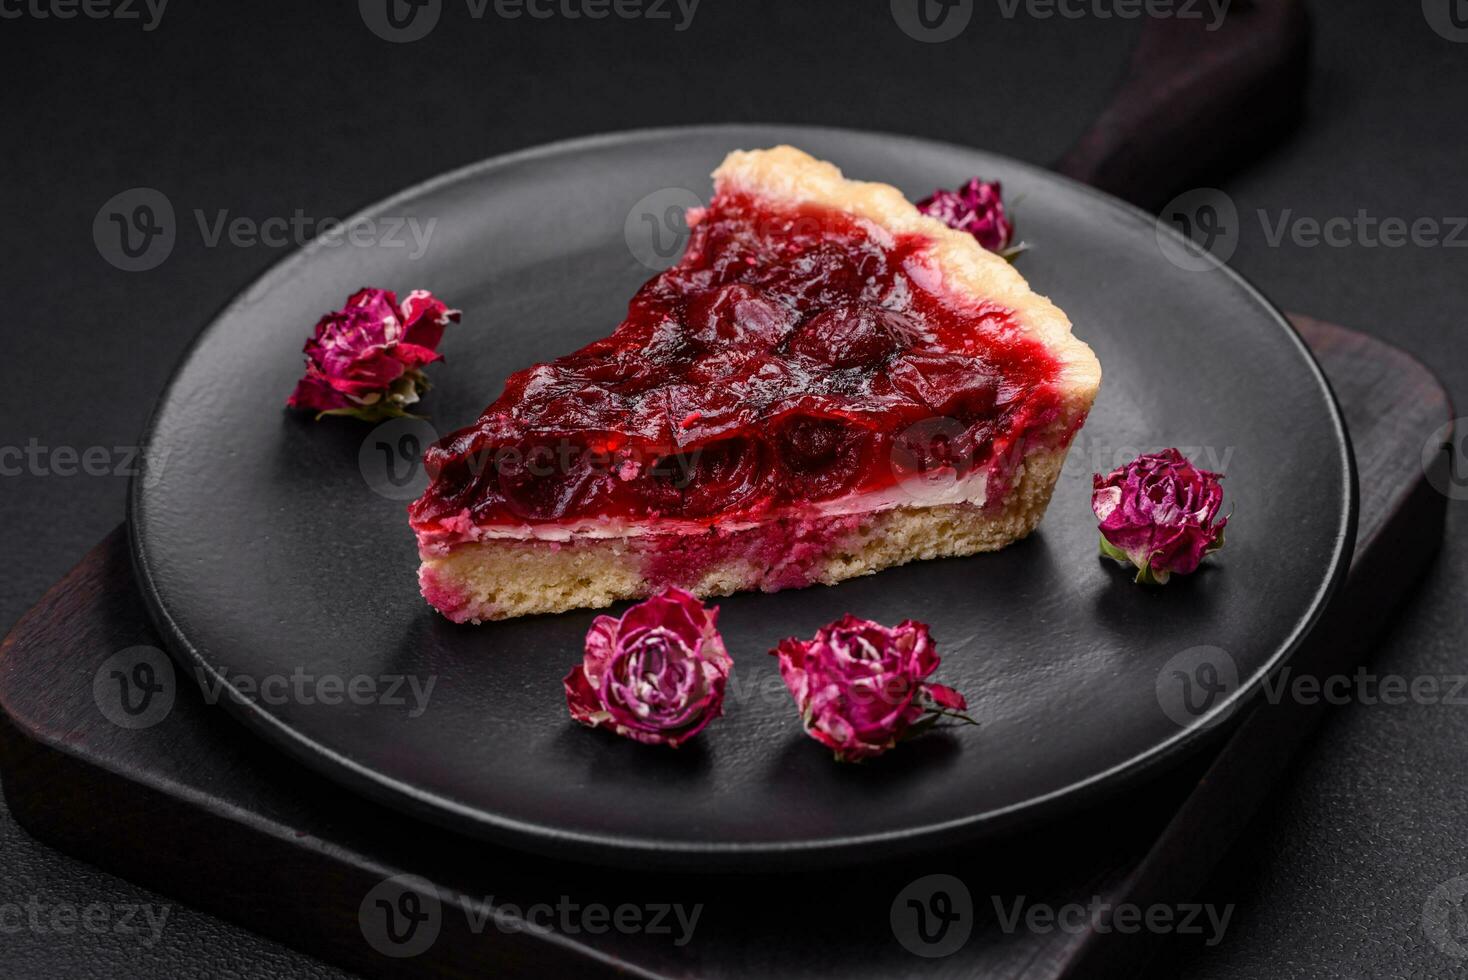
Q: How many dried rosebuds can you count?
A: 5